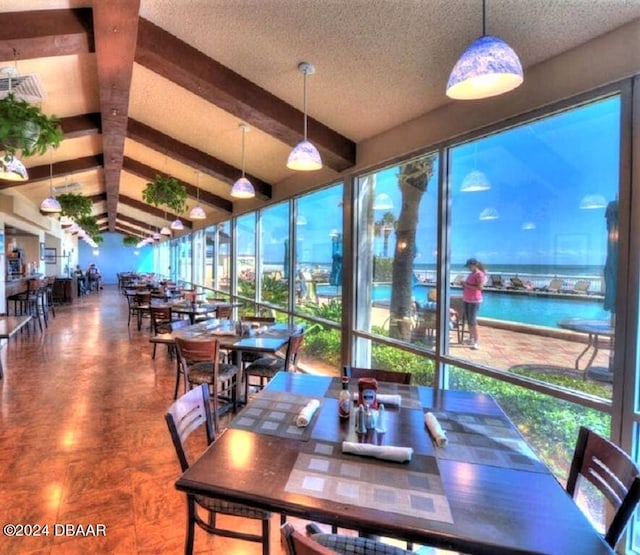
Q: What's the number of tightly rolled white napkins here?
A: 4